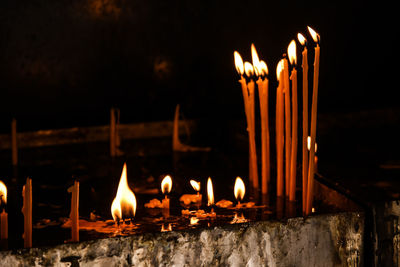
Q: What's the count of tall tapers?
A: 9